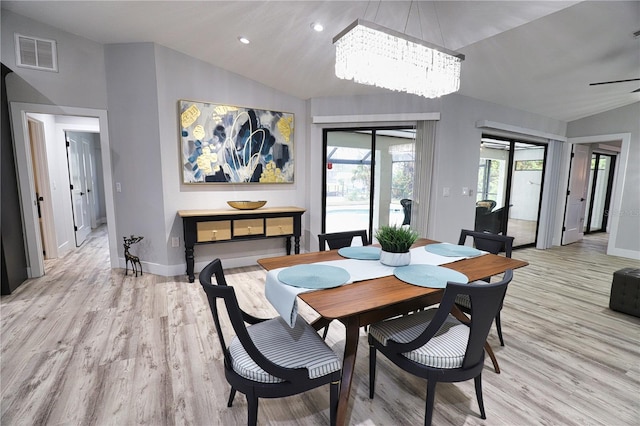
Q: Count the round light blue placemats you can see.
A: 4